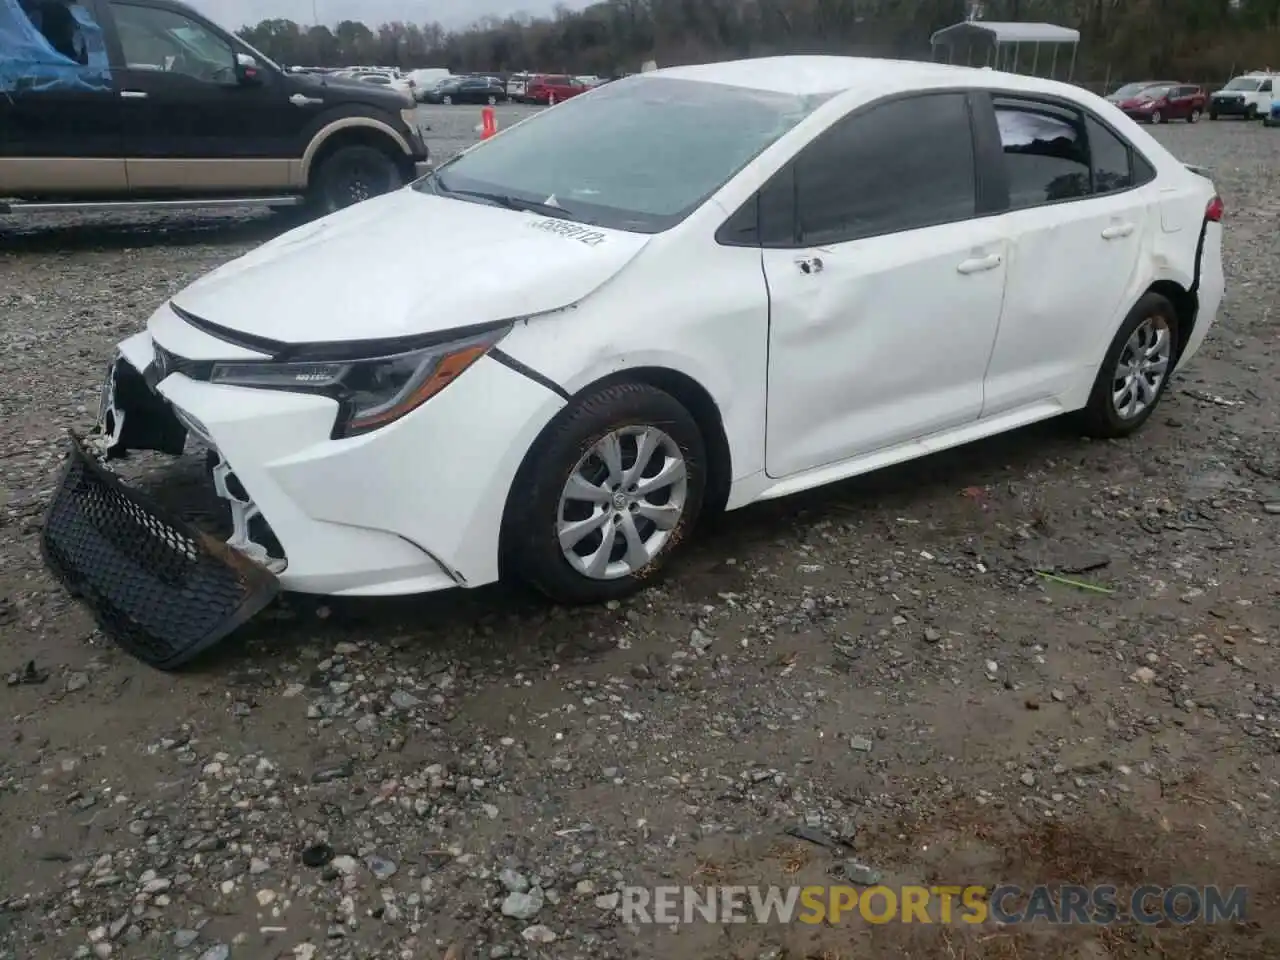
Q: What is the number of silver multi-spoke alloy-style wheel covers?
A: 2